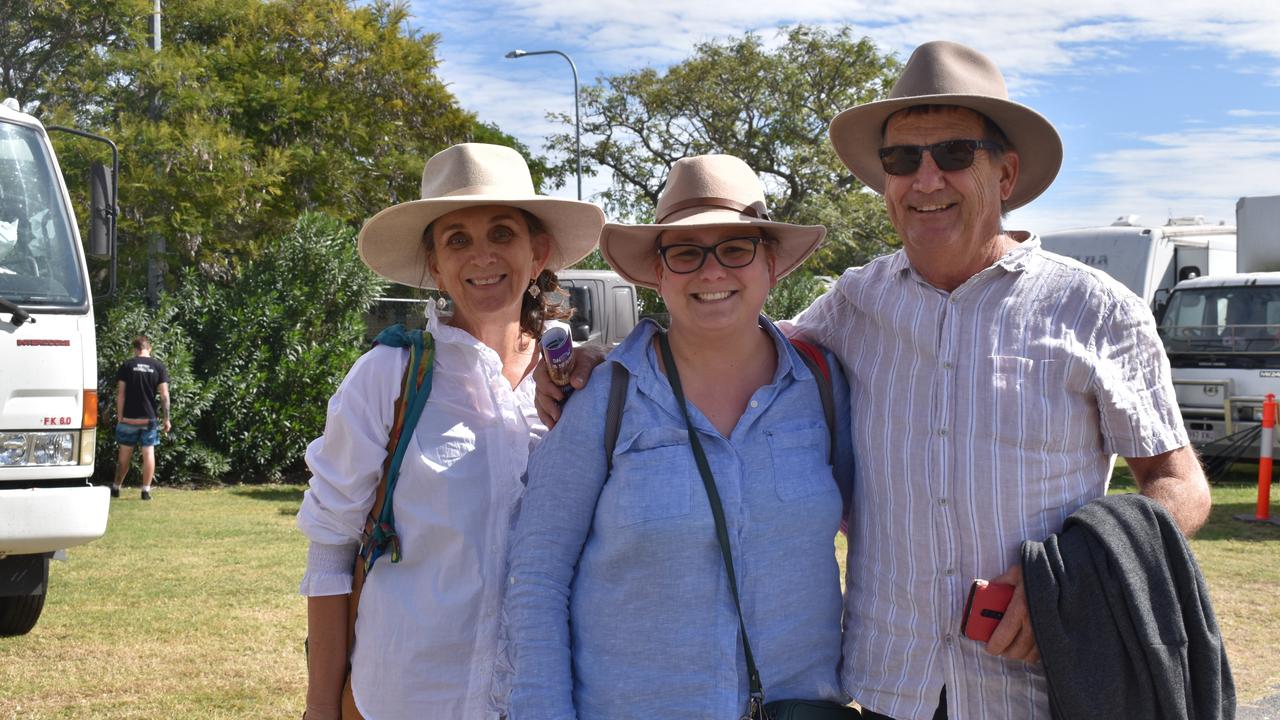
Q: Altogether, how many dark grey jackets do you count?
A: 1